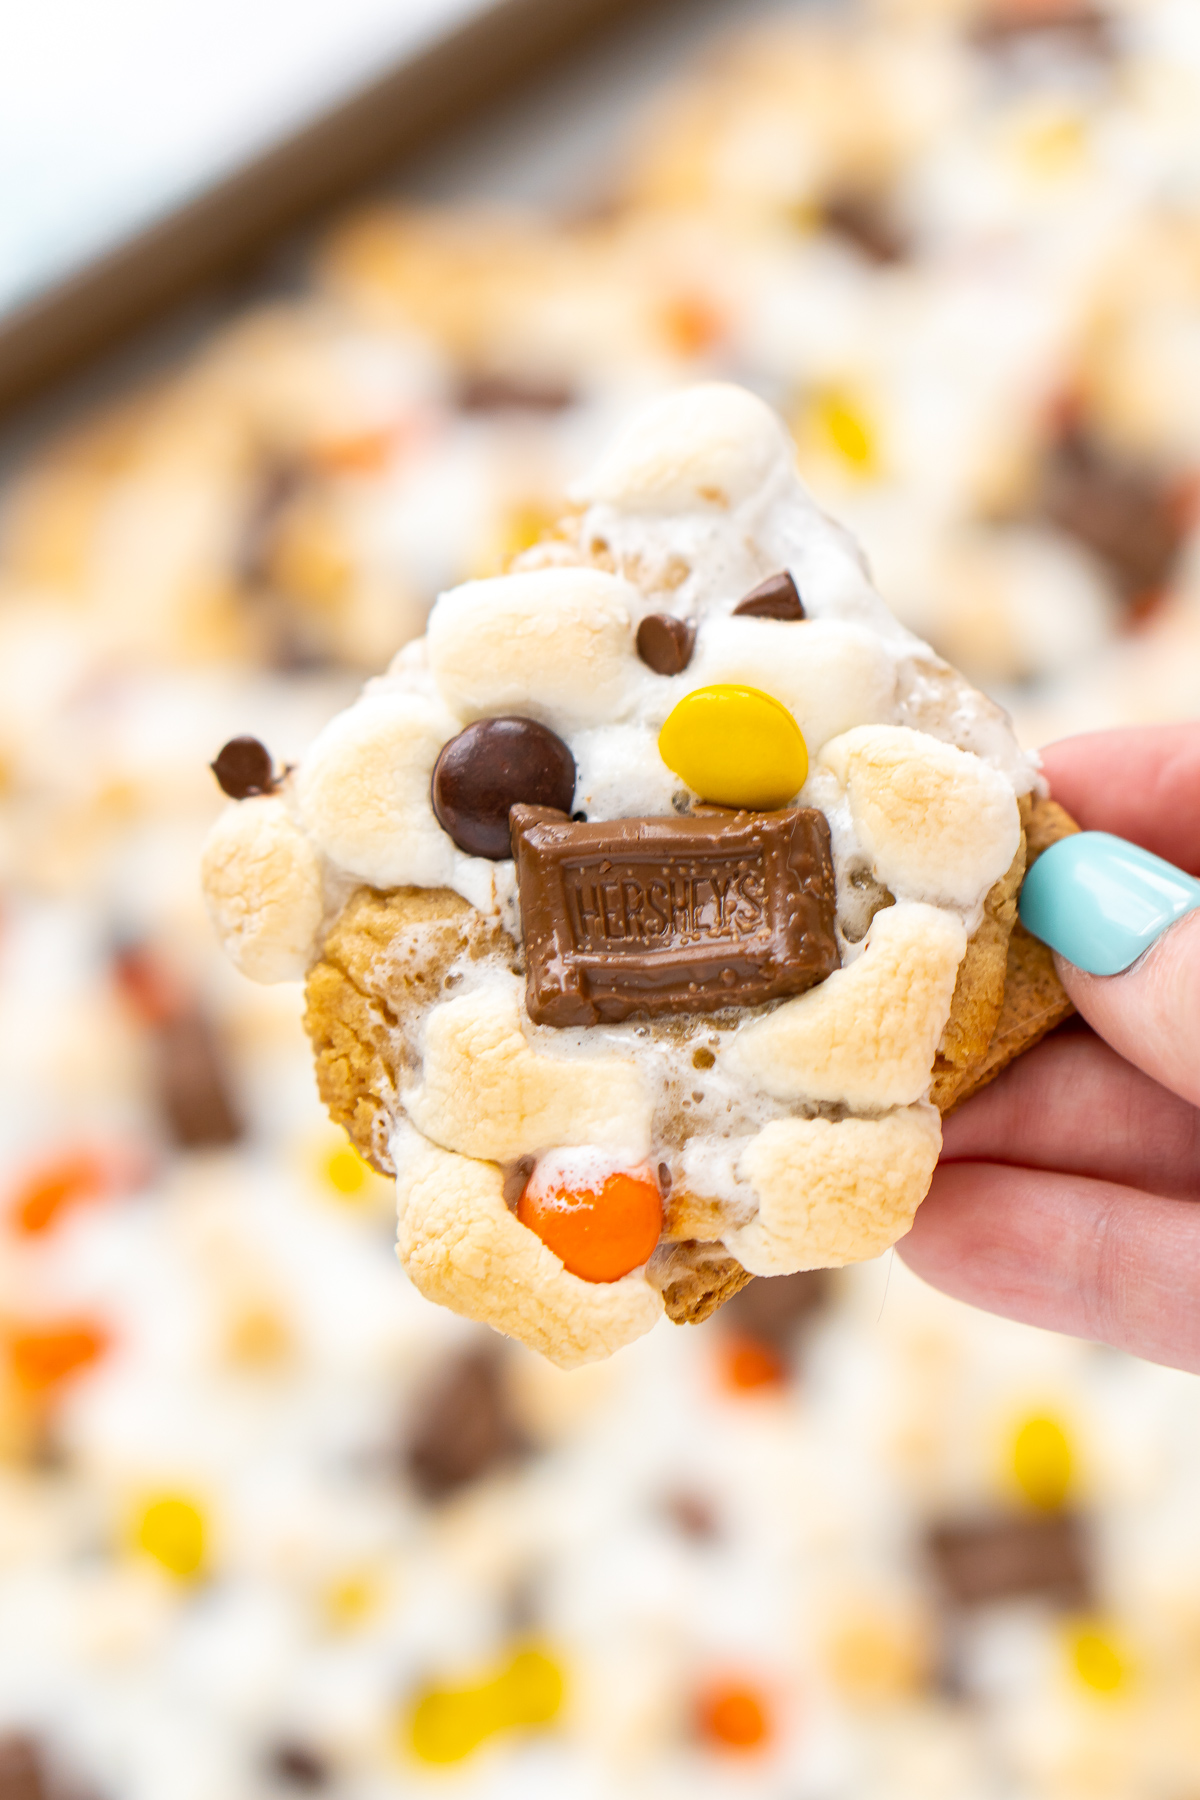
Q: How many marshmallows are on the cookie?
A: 10